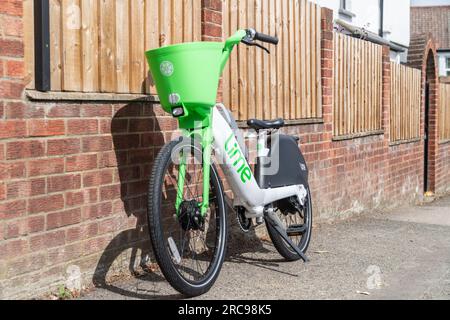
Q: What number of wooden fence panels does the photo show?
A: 5